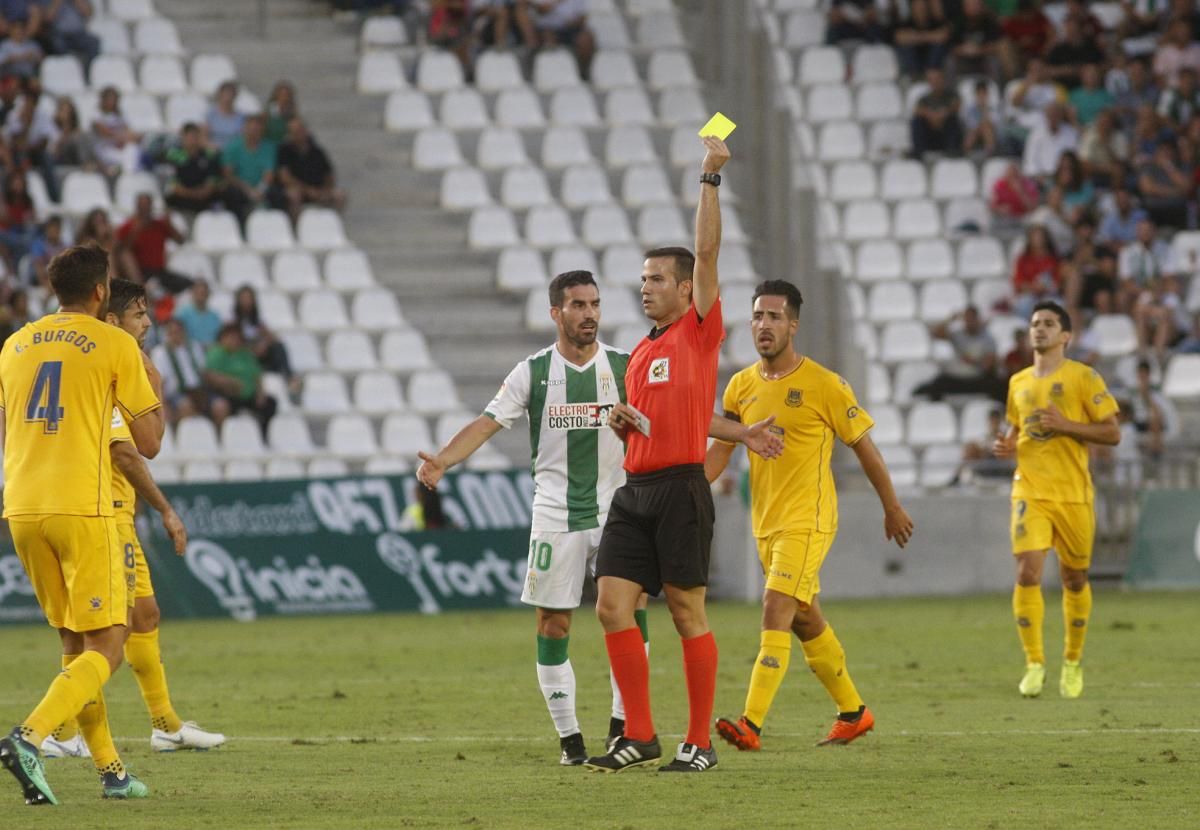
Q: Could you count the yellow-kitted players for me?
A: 4